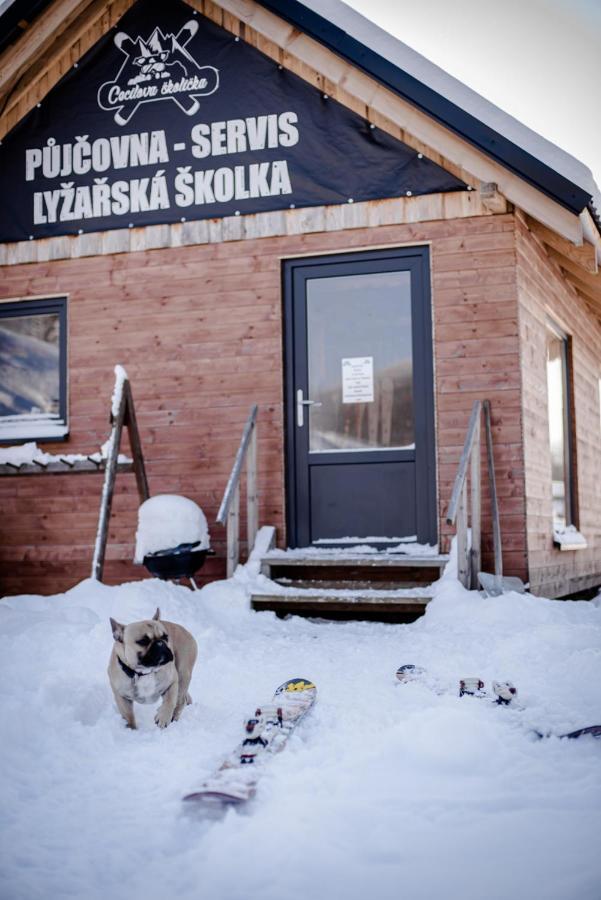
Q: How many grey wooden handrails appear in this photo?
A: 2